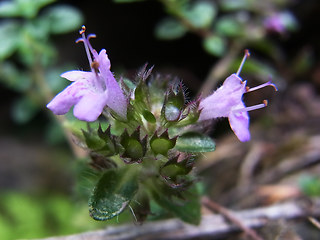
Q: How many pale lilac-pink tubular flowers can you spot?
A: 2